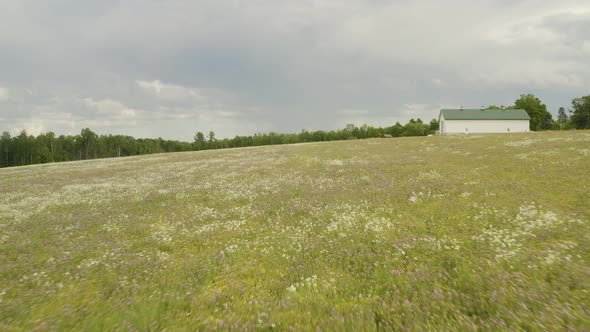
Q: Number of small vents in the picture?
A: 3